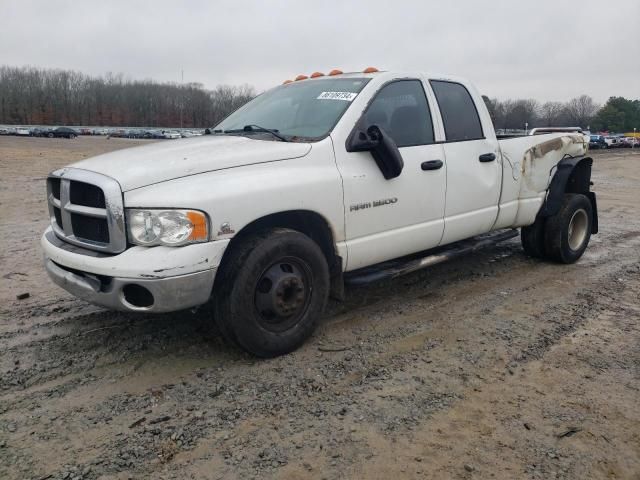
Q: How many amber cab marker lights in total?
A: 5